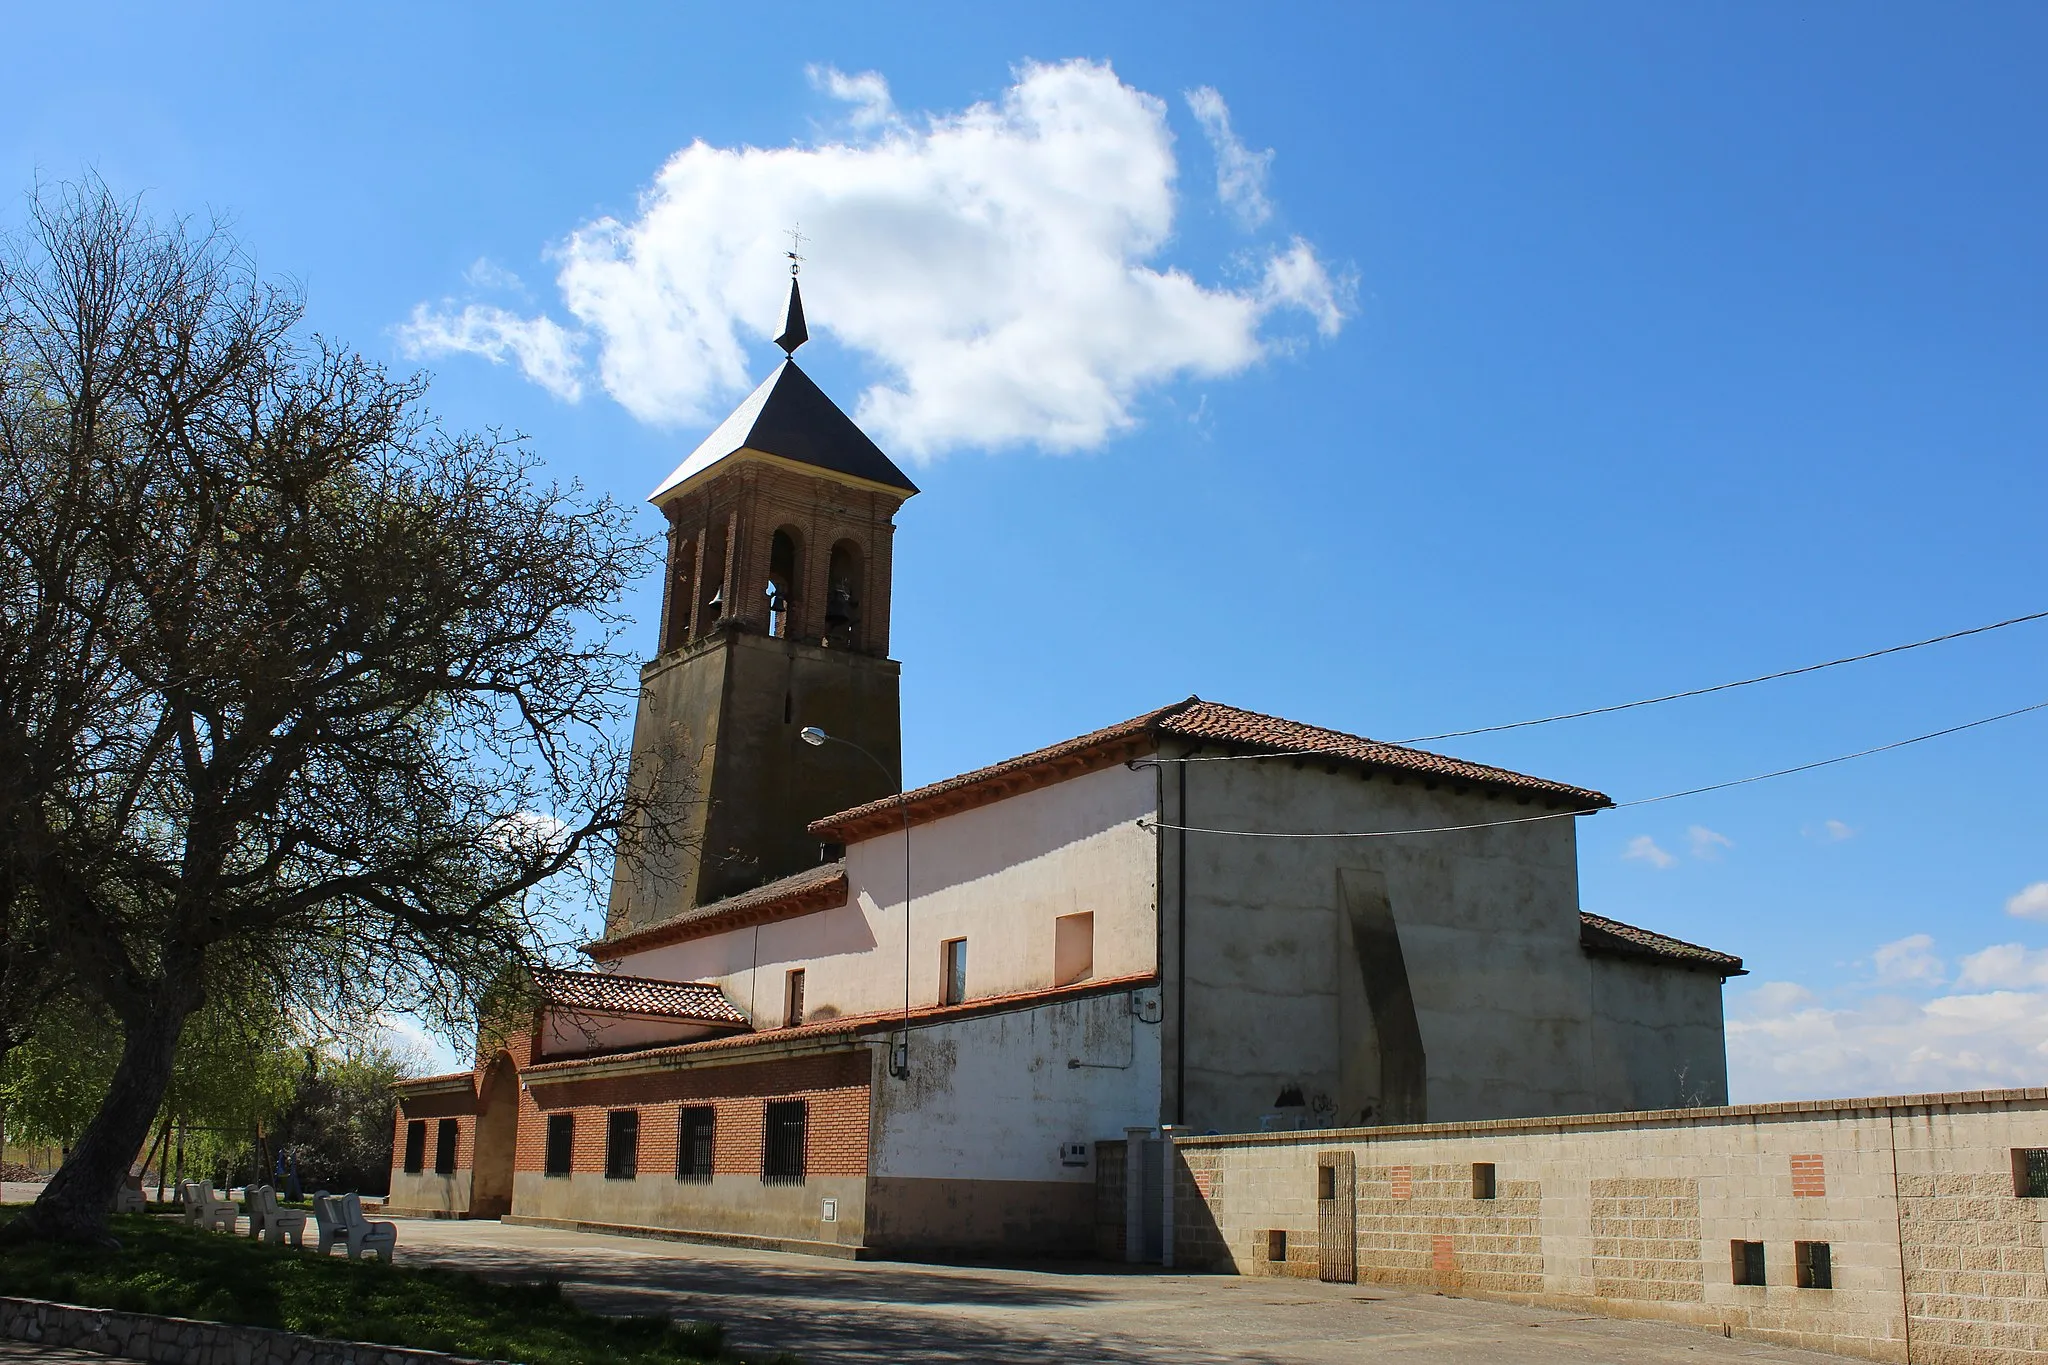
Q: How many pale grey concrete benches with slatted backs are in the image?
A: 4